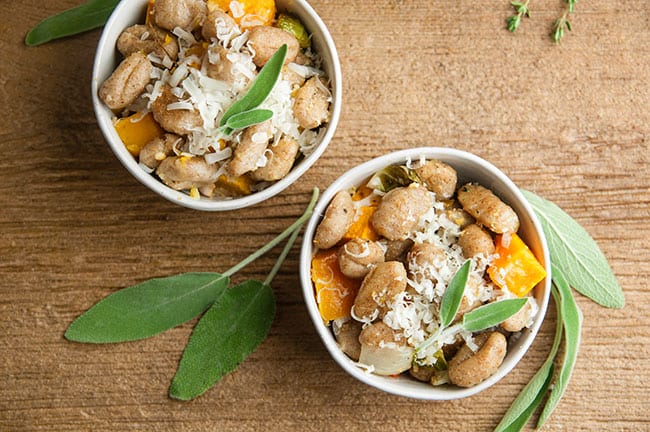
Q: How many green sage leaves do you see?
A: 10